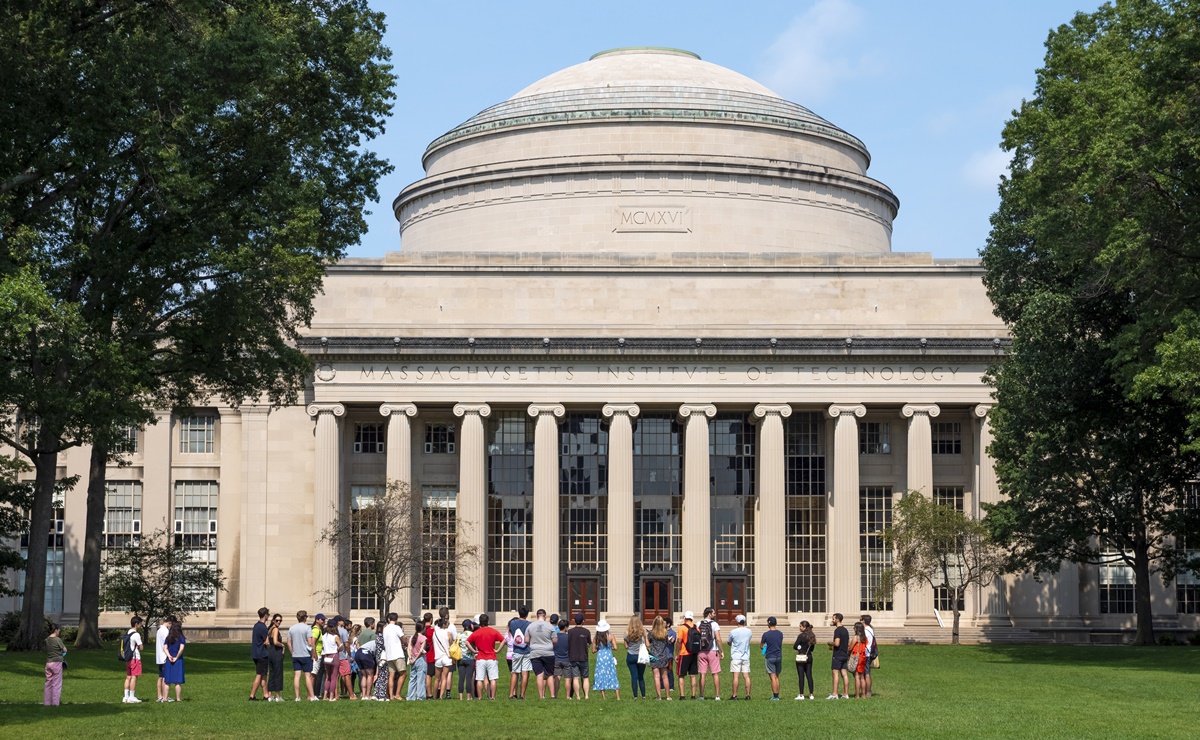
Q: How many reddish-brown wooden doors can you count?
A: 3